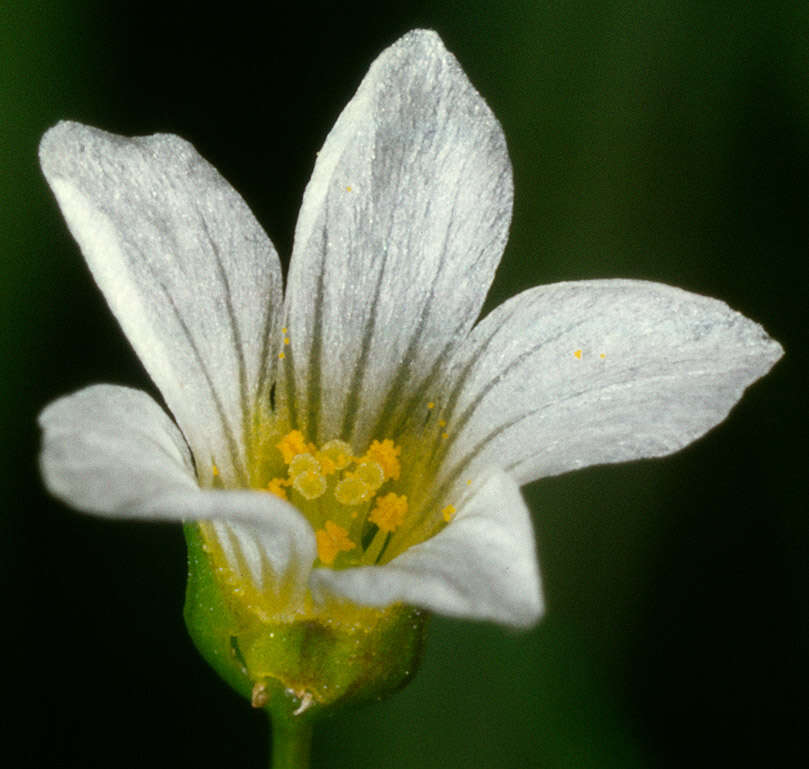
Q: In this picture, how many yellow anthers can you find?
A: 5